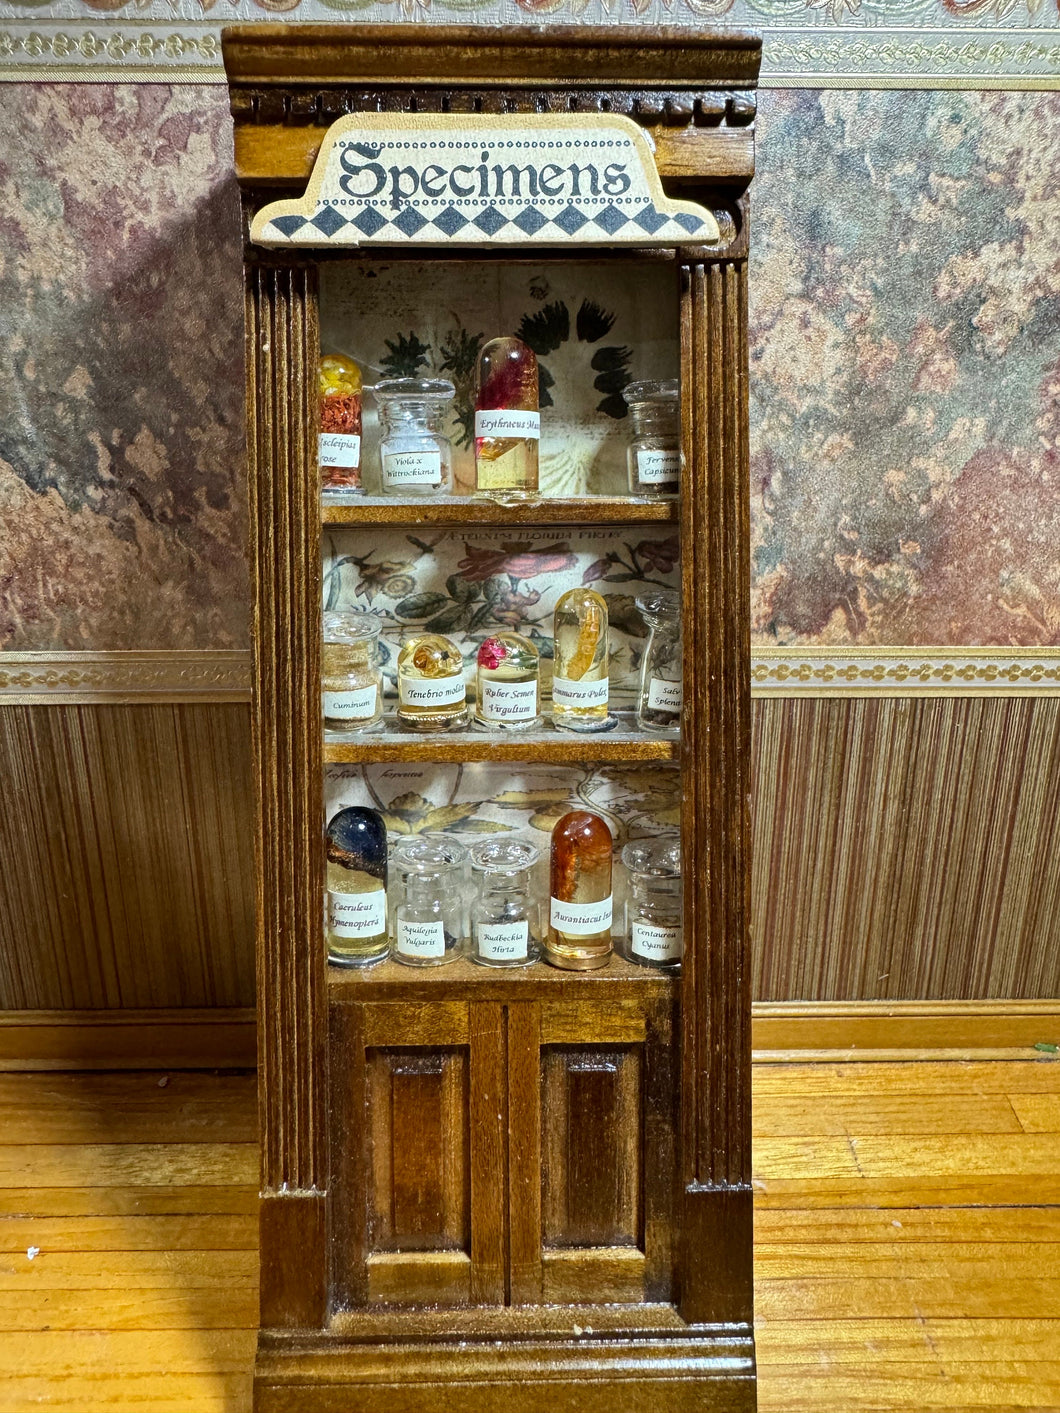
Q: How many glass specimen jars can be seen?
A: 14